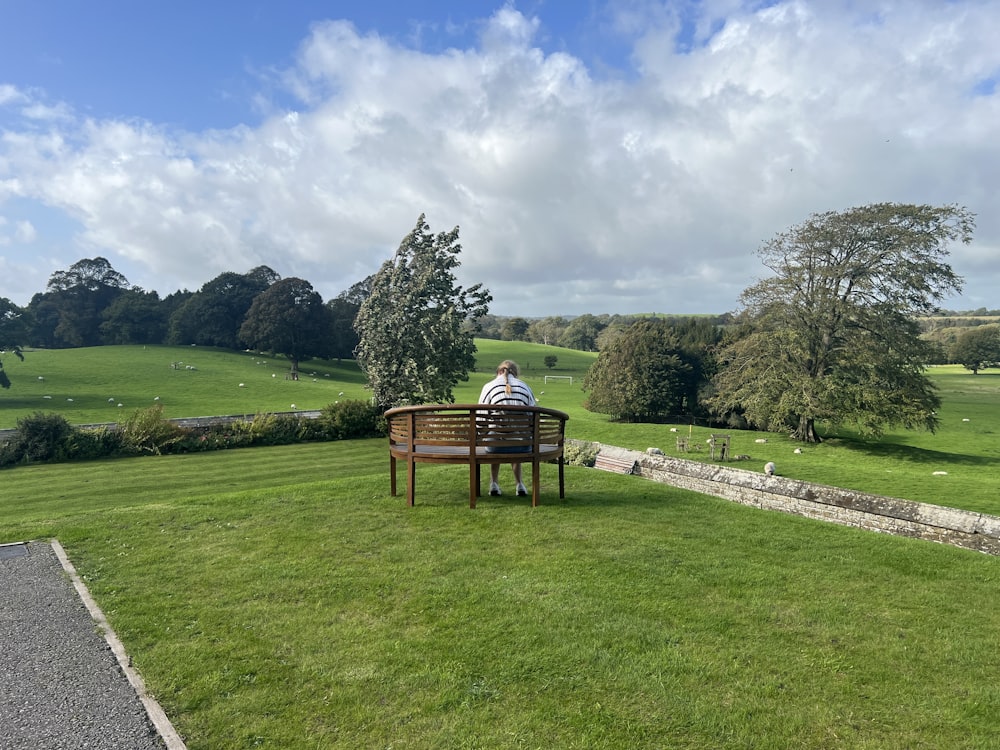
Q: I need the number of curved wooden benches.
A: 1